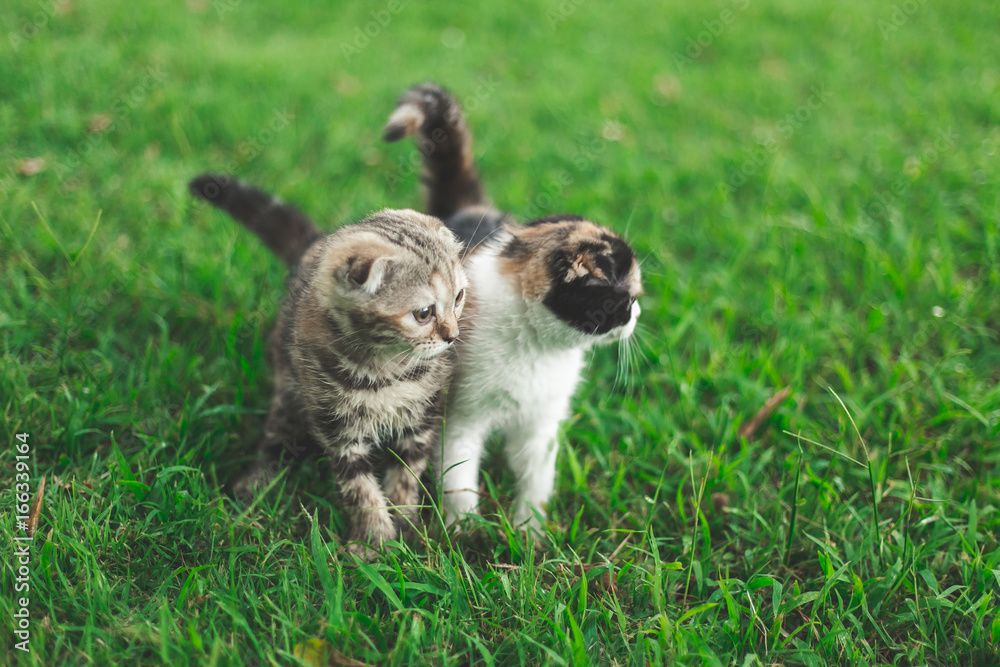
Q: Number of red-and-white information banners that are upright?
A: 0